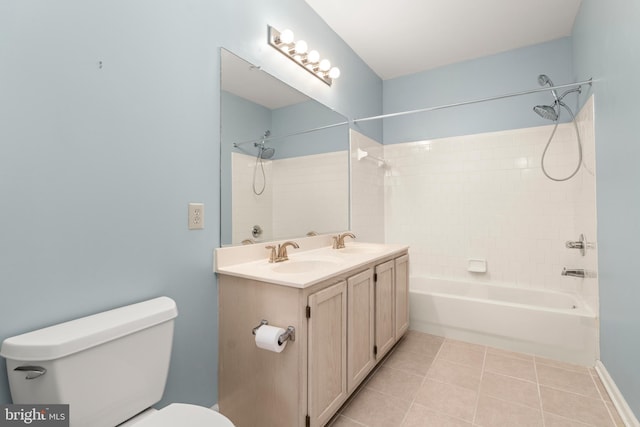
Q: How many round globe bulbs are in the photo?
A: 5